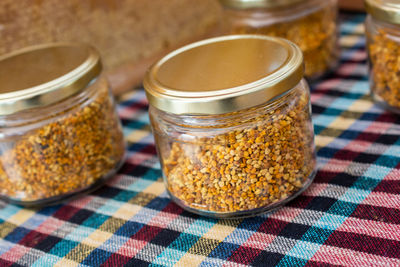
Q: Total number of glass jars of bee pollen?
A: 4